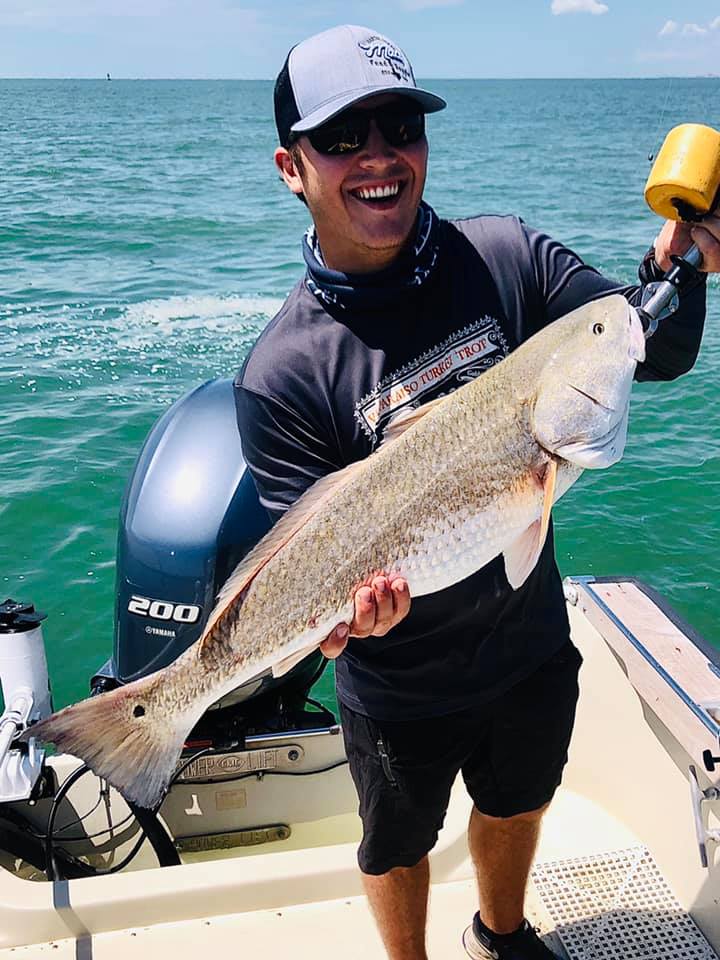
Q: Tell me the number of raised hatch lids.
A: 0